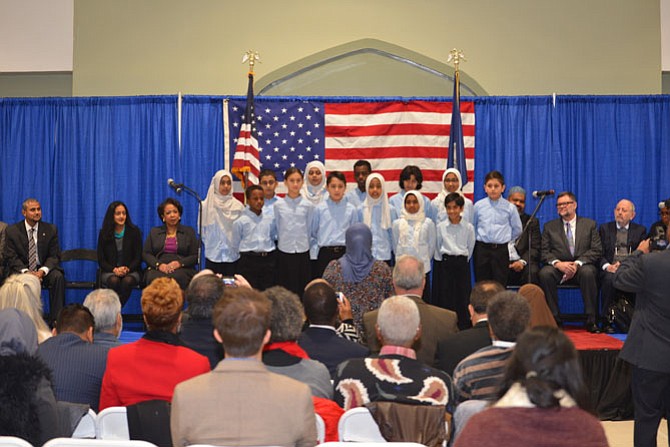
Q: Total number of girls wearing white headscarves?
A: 5